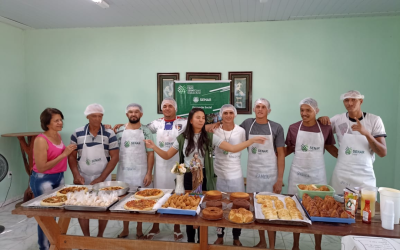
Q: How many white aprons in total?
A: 7